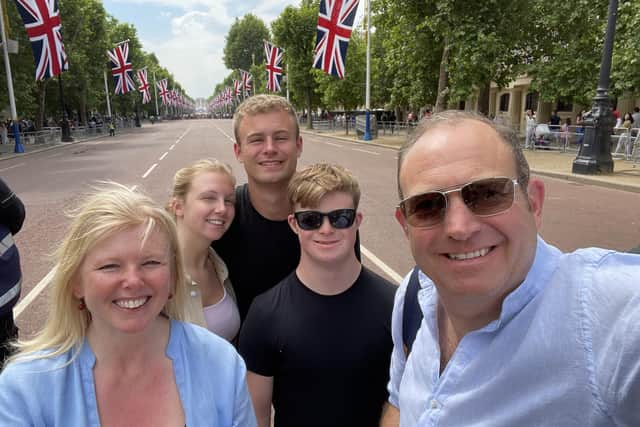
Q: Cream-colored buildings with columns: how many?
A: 1